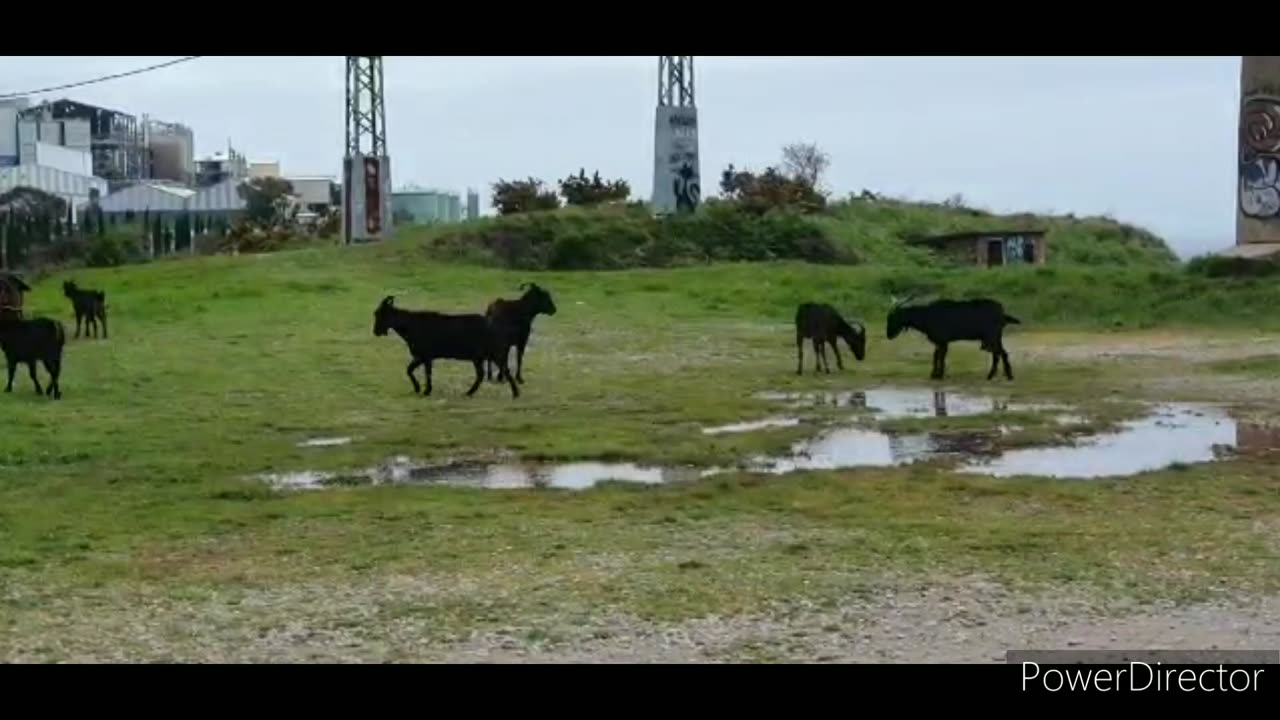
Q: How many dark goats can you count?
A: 6